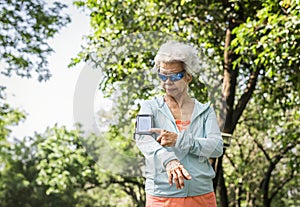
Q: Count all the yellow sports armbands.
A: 0